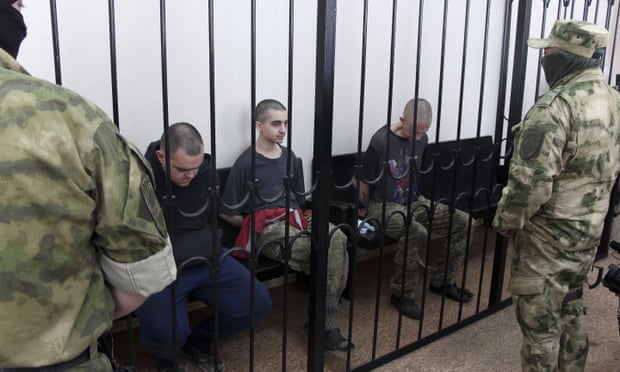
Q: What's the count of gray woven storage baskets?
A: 0